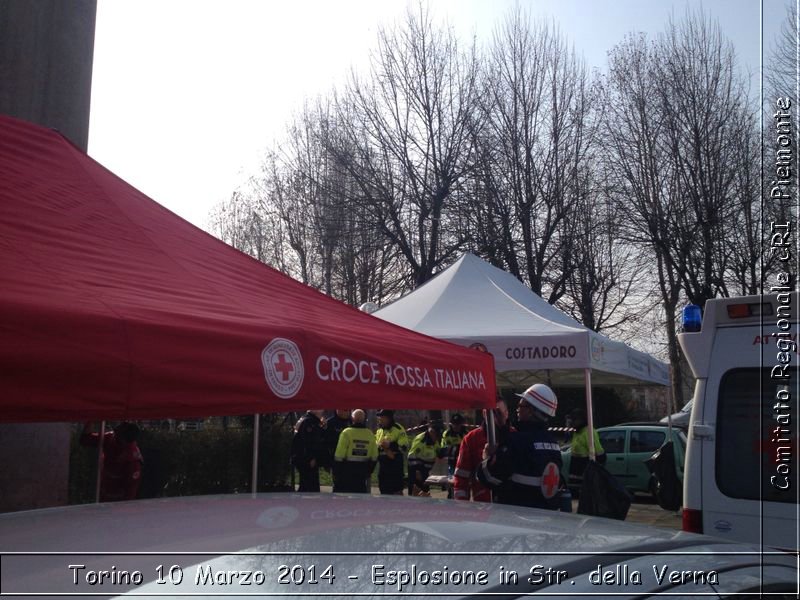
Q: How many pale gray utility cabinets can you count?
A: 0